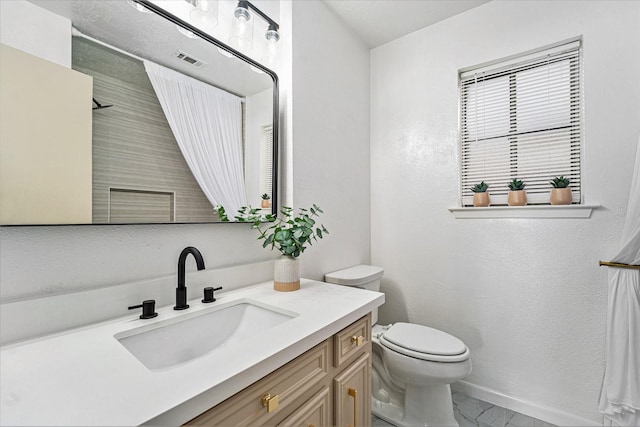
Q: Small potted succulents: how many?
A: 3